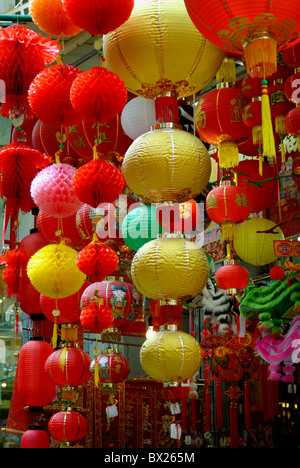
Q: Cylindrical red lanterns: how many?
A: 3